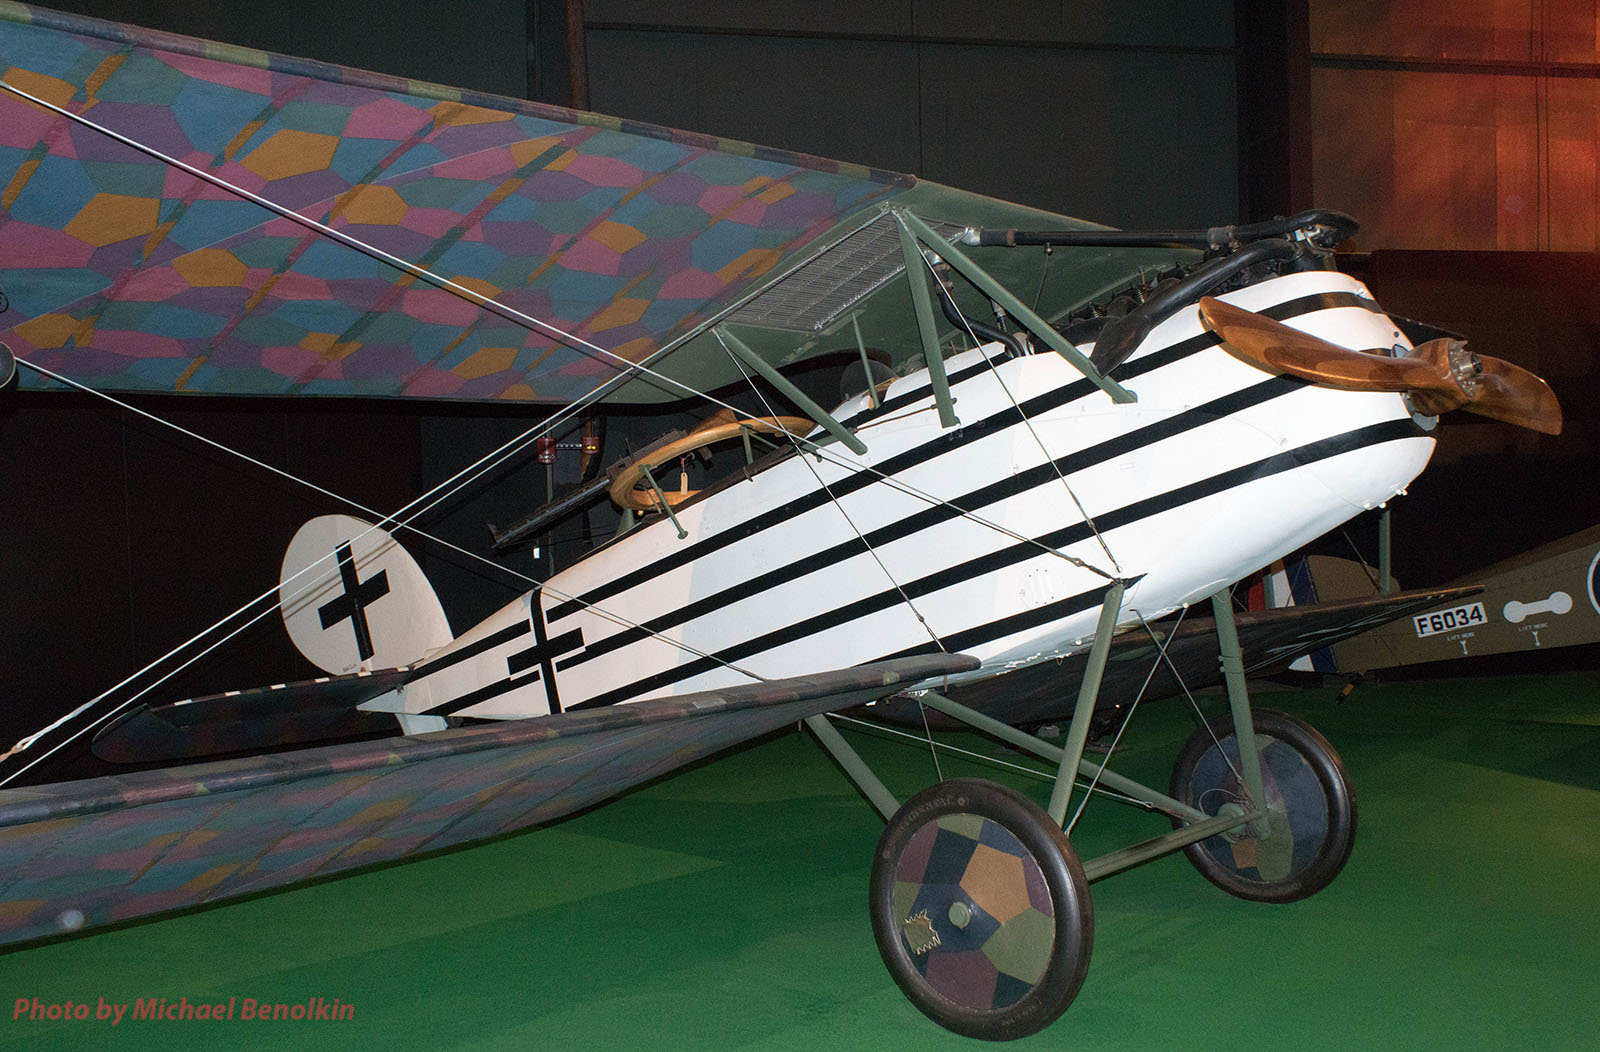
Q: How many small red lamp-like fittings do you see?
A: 2